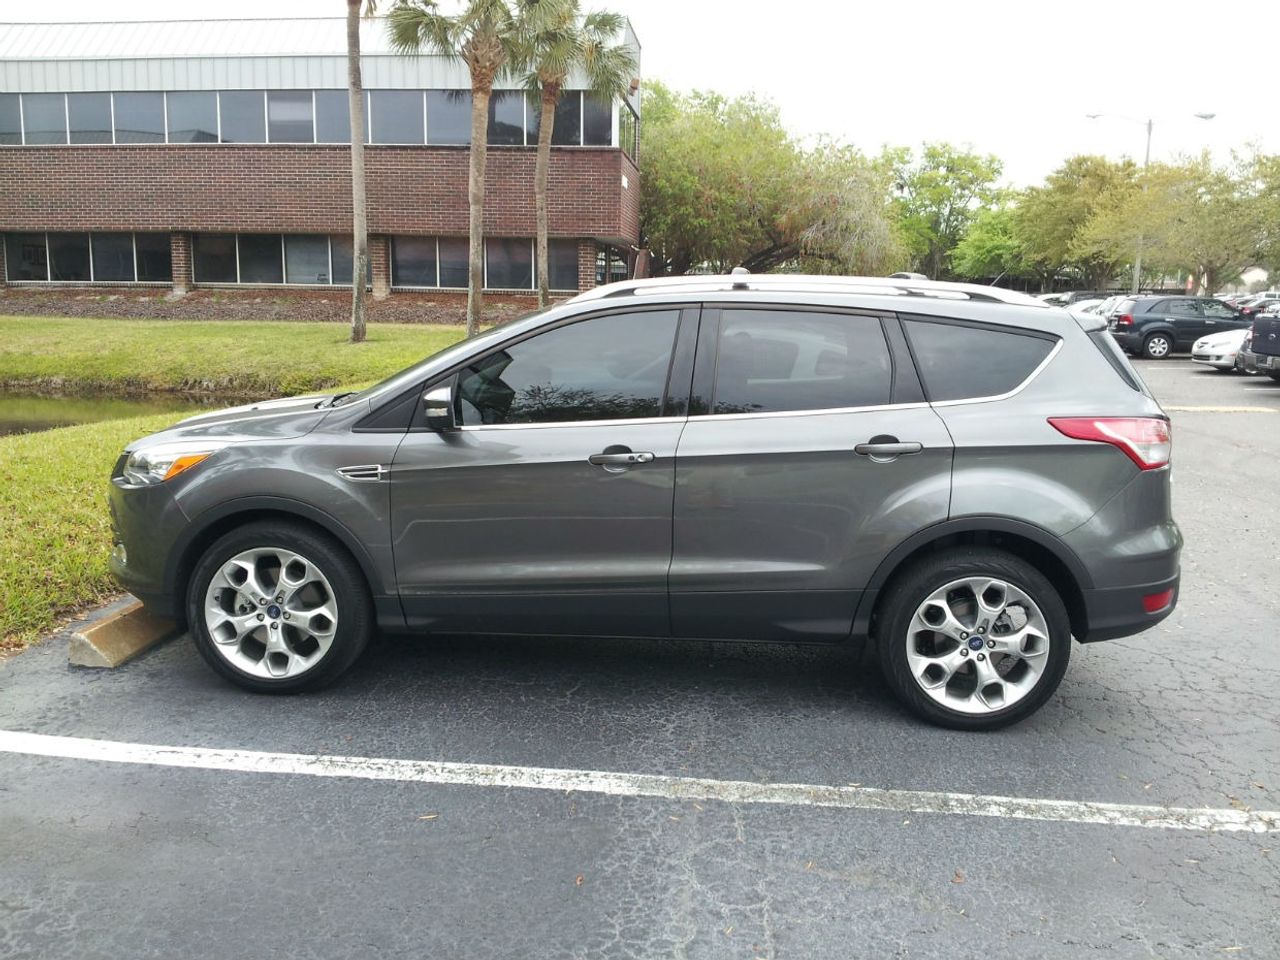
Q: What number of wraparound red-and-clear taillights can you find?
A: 1